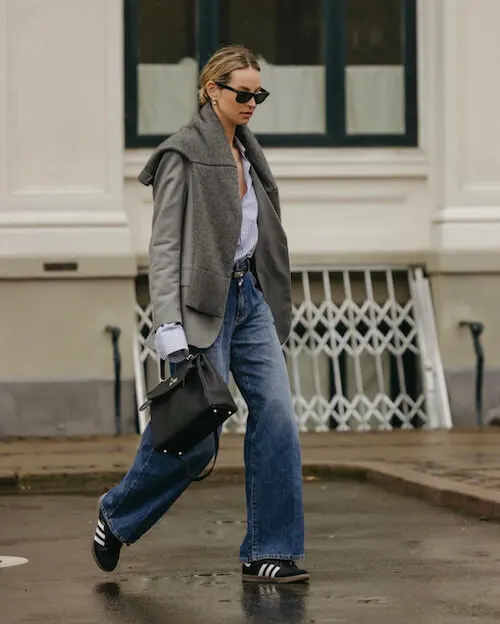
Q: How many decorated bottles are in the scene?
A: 0